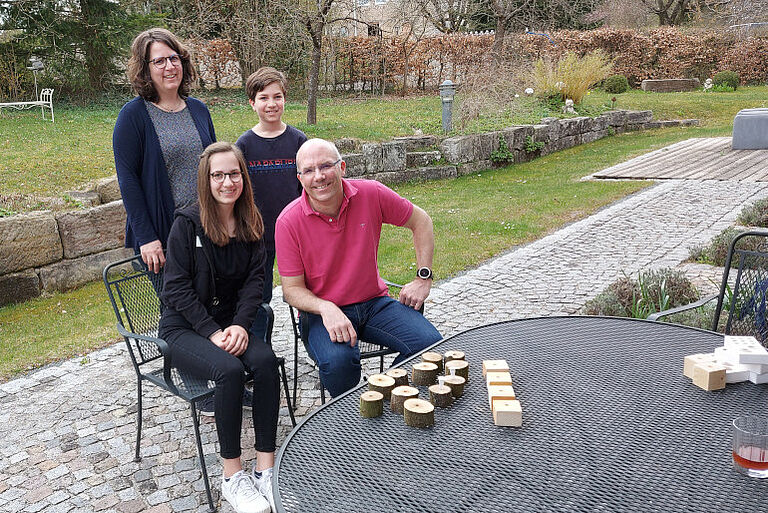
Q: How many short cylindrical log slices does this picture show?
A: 11